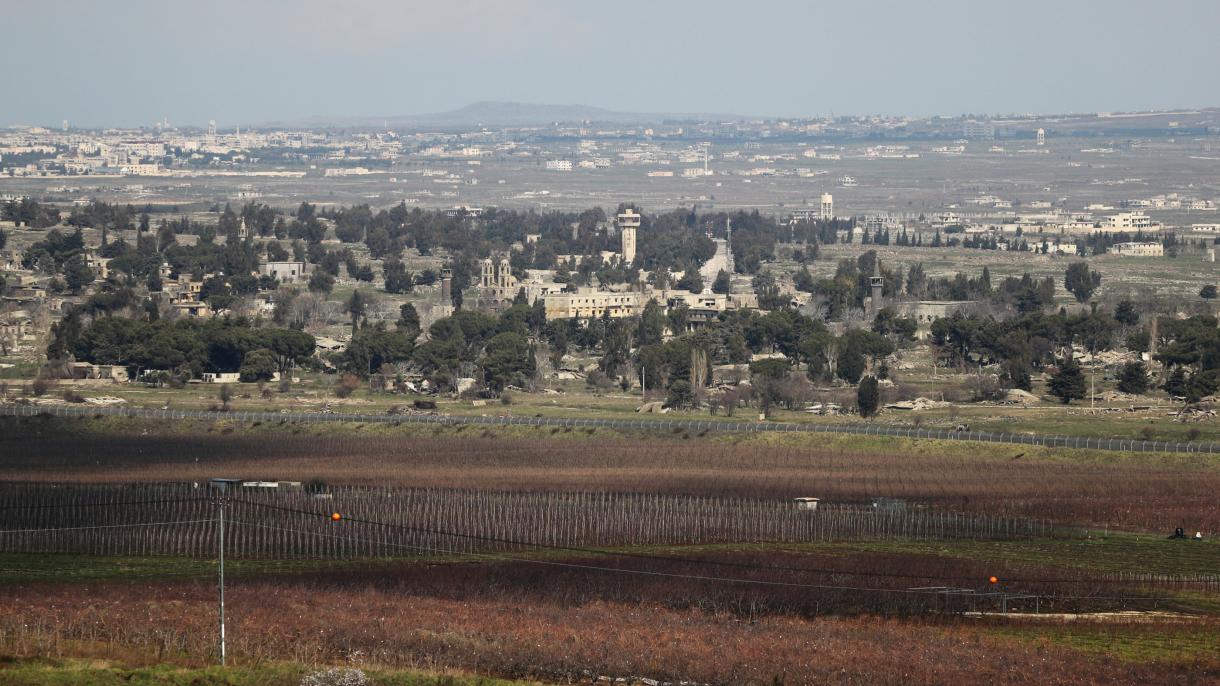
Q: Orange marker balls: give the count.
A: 2